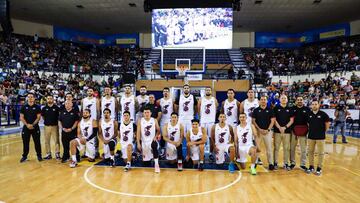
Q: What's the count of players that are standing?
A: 9